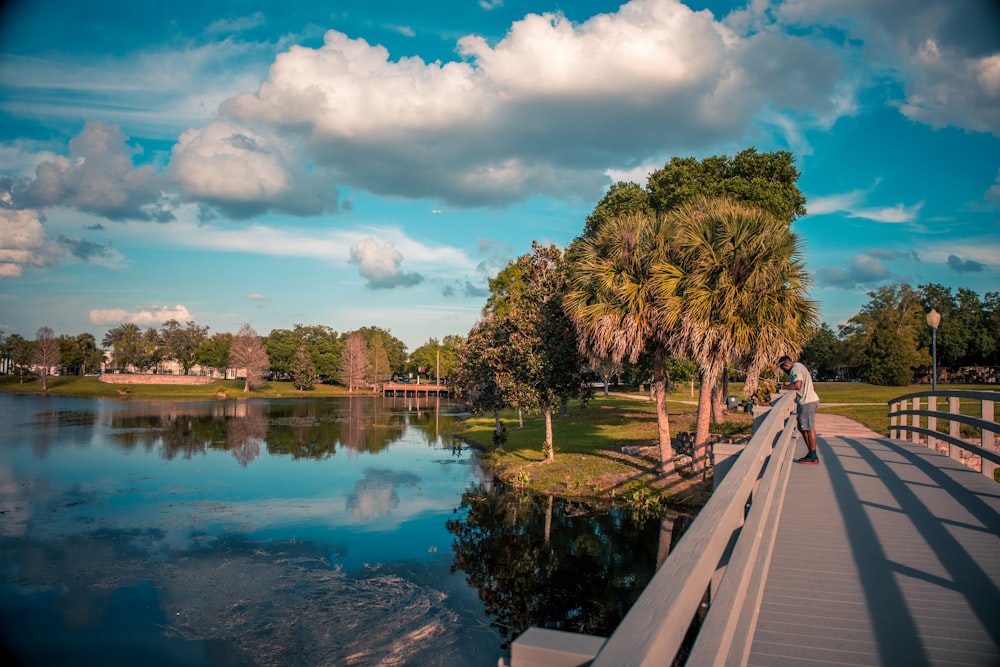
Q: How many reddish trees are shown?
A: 3